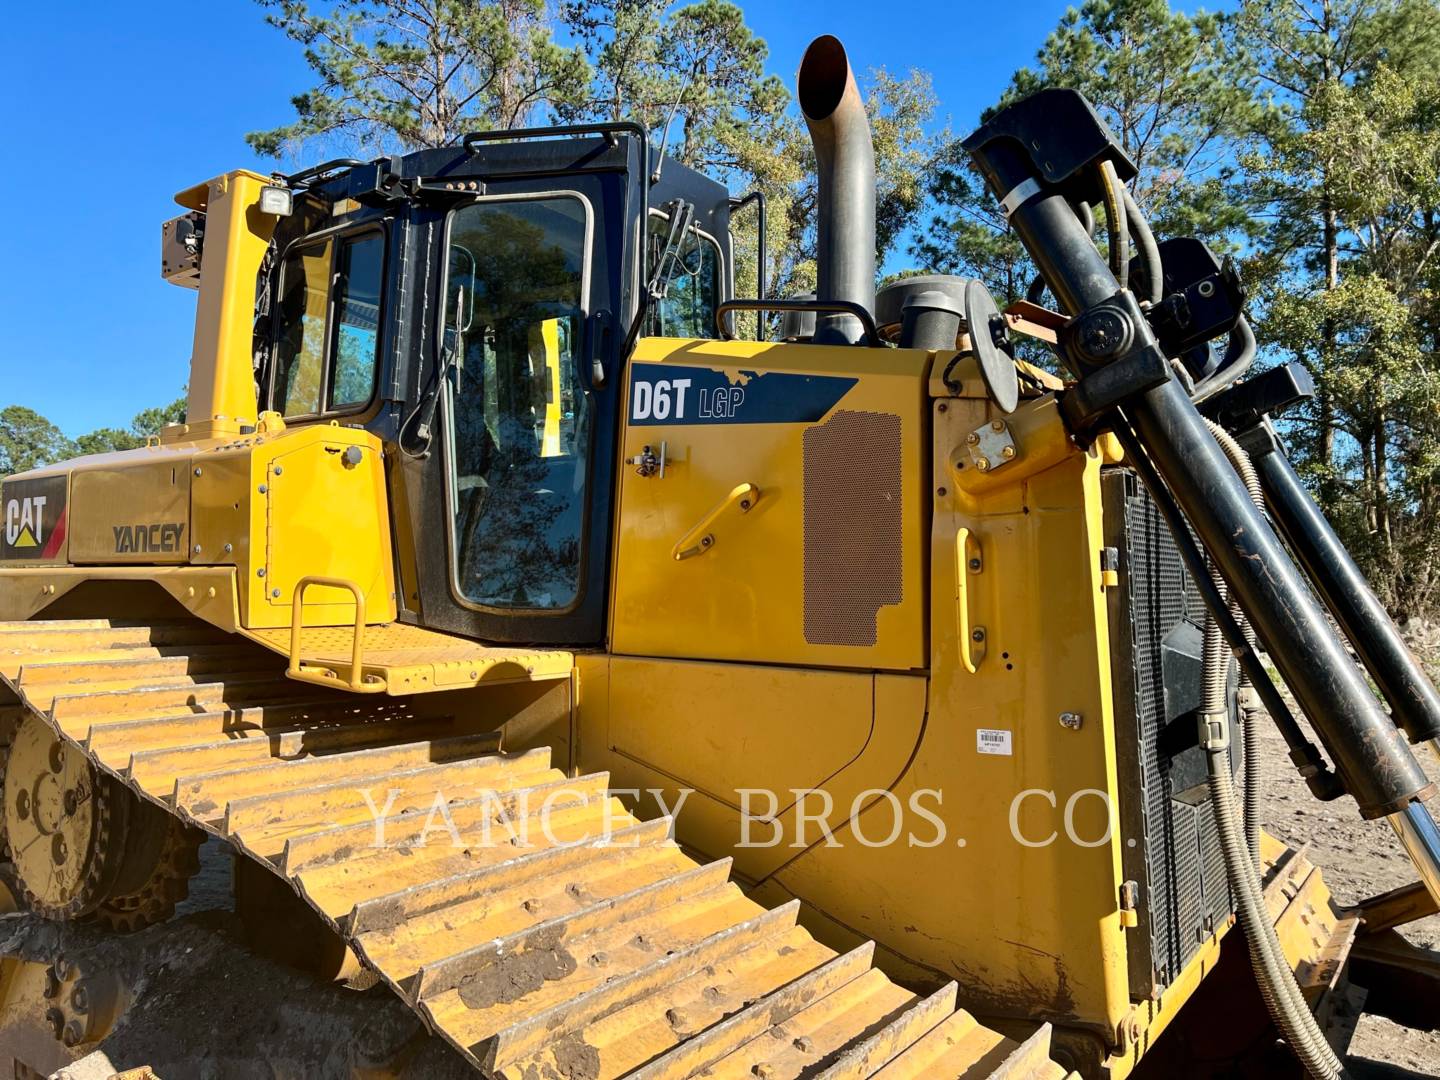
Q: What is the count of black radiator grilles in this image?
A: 1